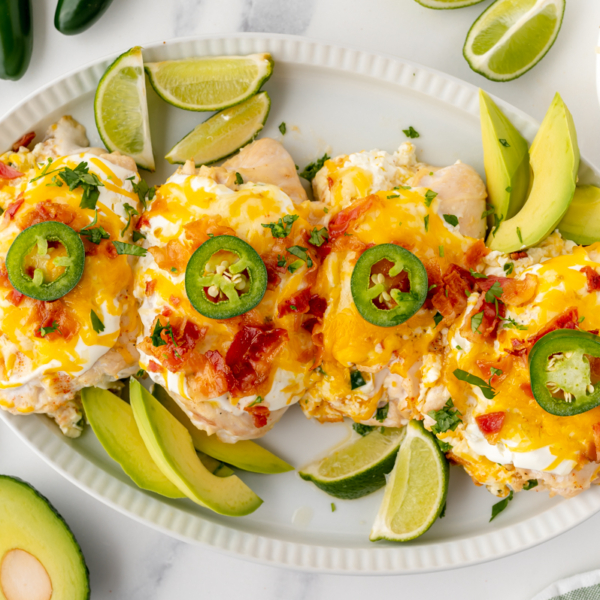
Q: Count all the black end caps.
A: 0